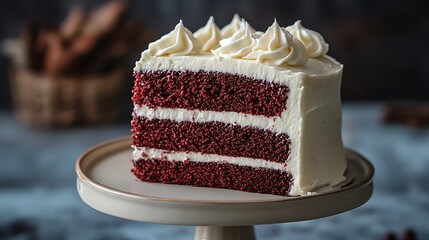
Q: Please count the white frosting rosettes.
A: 6